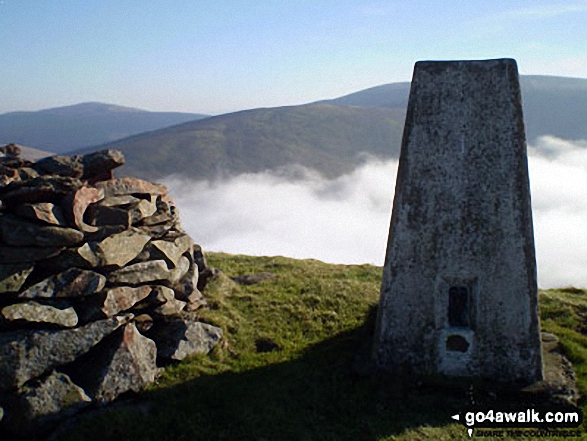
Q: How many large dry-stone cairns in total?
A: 1